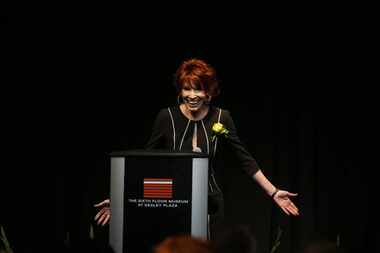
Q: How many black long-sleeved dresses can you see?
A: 1